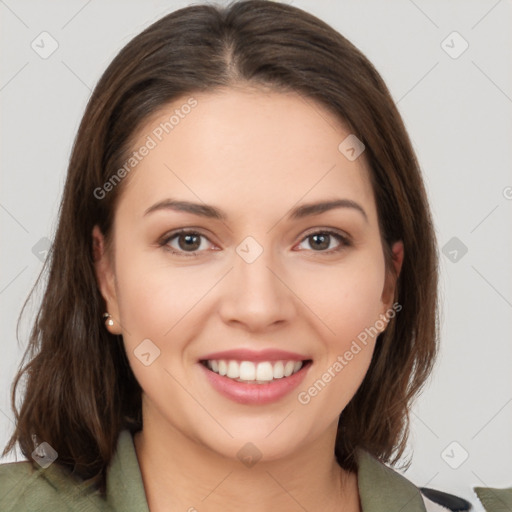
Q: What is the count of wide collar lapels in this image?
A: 2